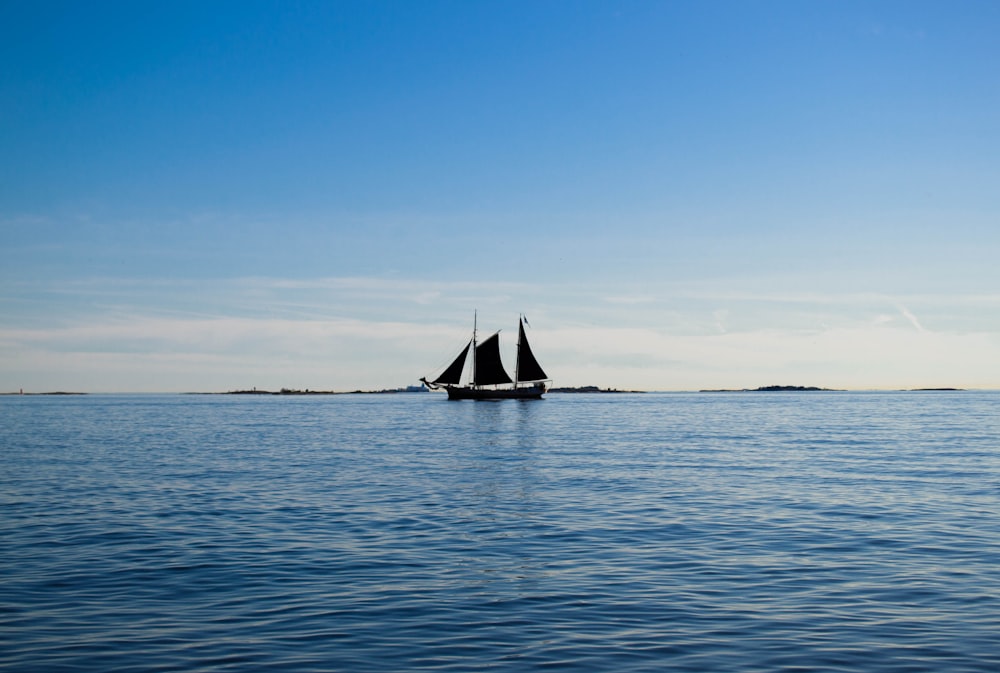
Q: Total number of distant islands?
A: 5